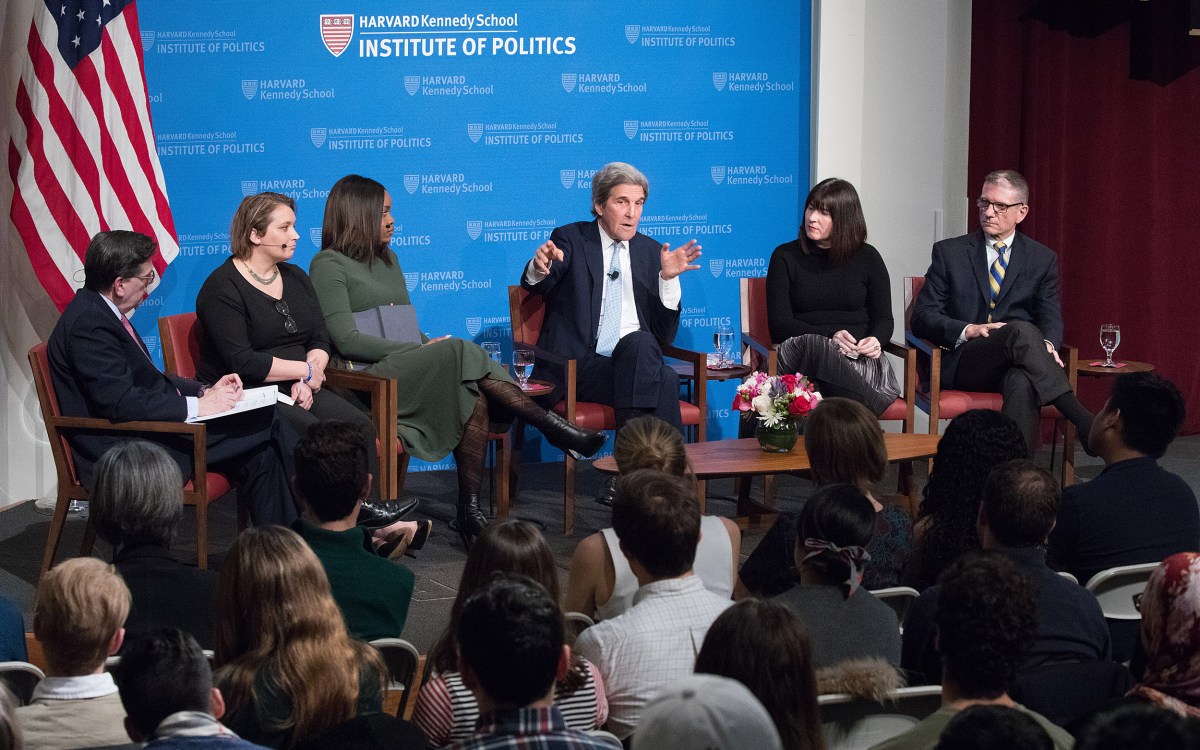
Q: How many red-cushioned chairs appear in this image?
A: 6